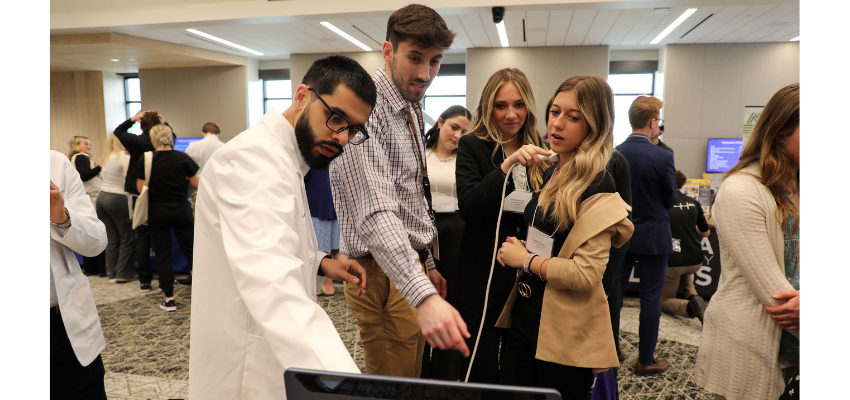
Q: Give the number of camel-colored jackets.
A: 1